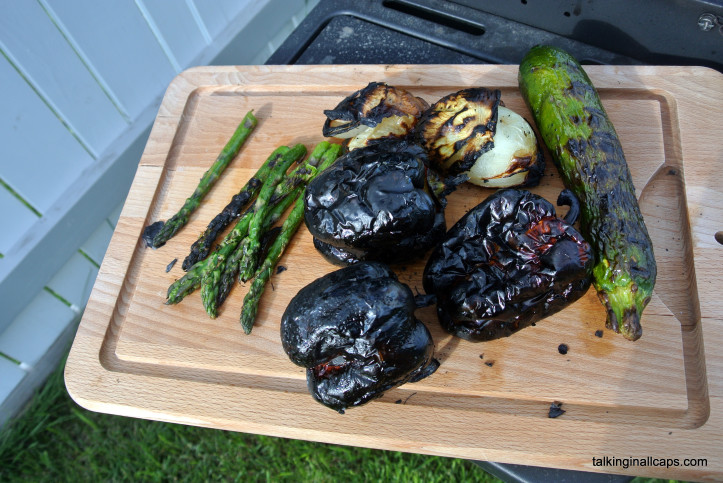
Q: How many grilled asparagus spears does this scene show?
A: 7